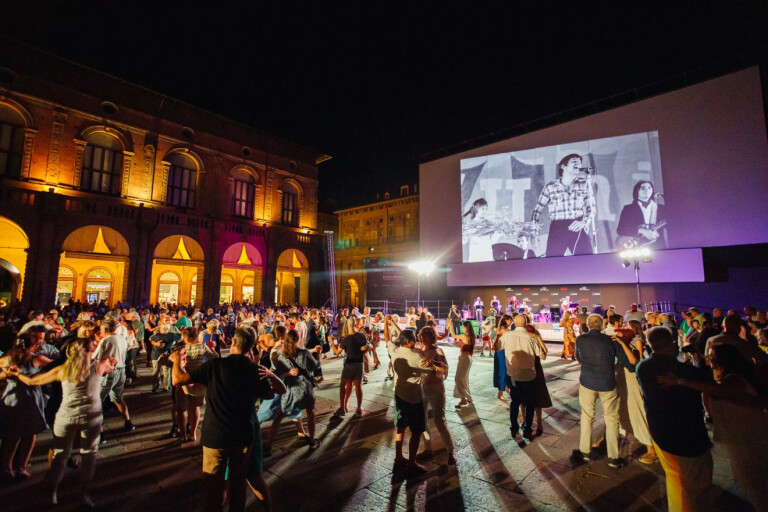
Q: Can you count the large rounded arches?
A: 5